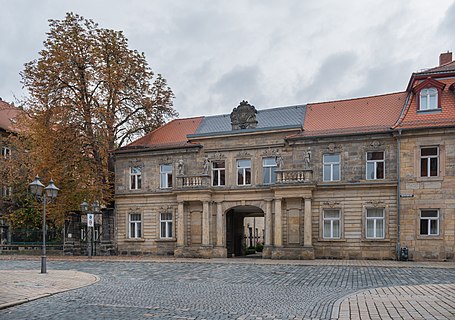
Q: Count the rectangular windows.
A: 13